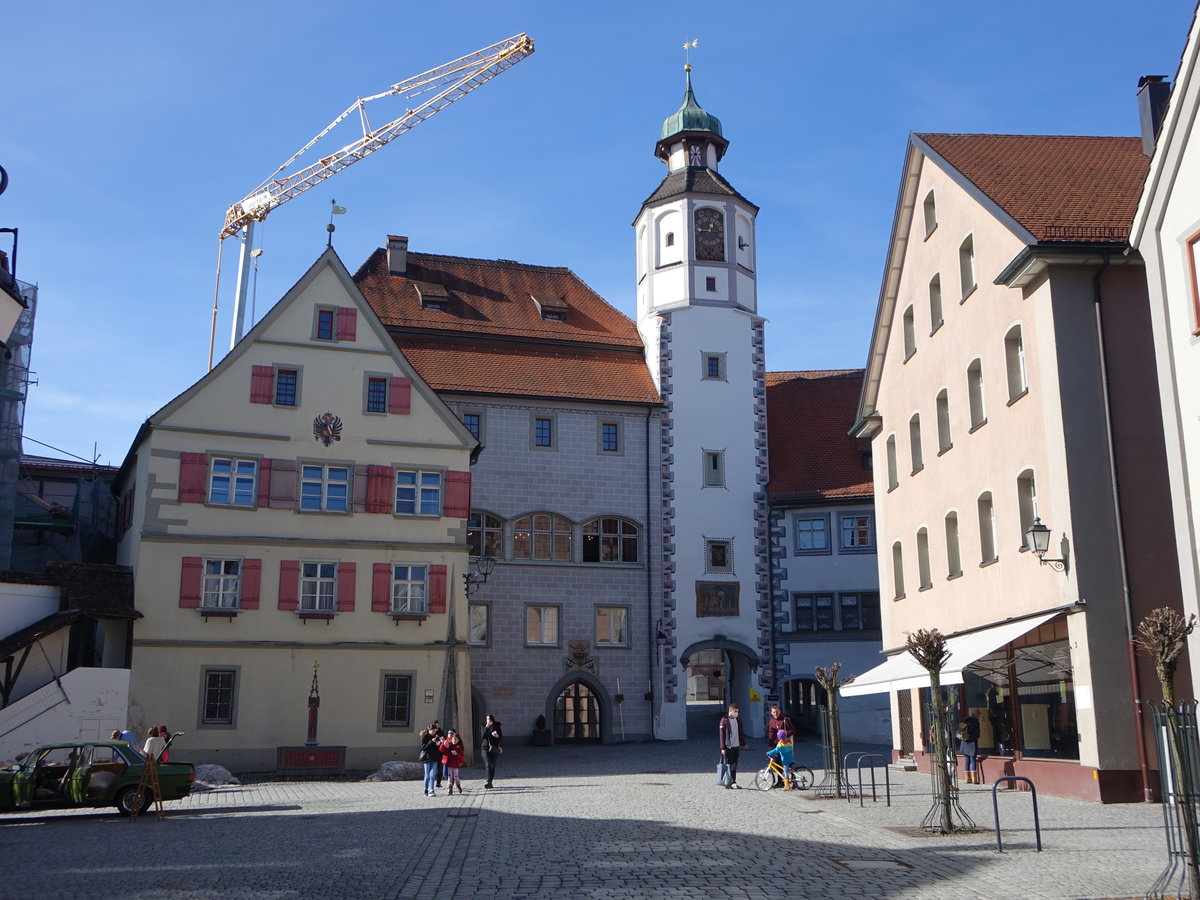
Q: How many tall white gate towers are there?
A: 1